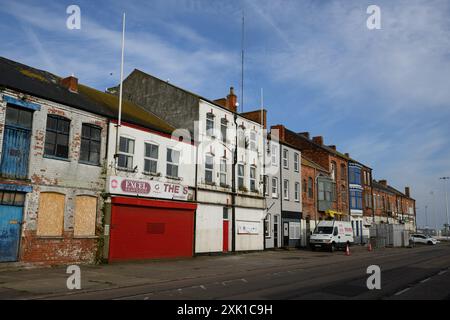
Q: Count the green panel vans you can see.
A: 0